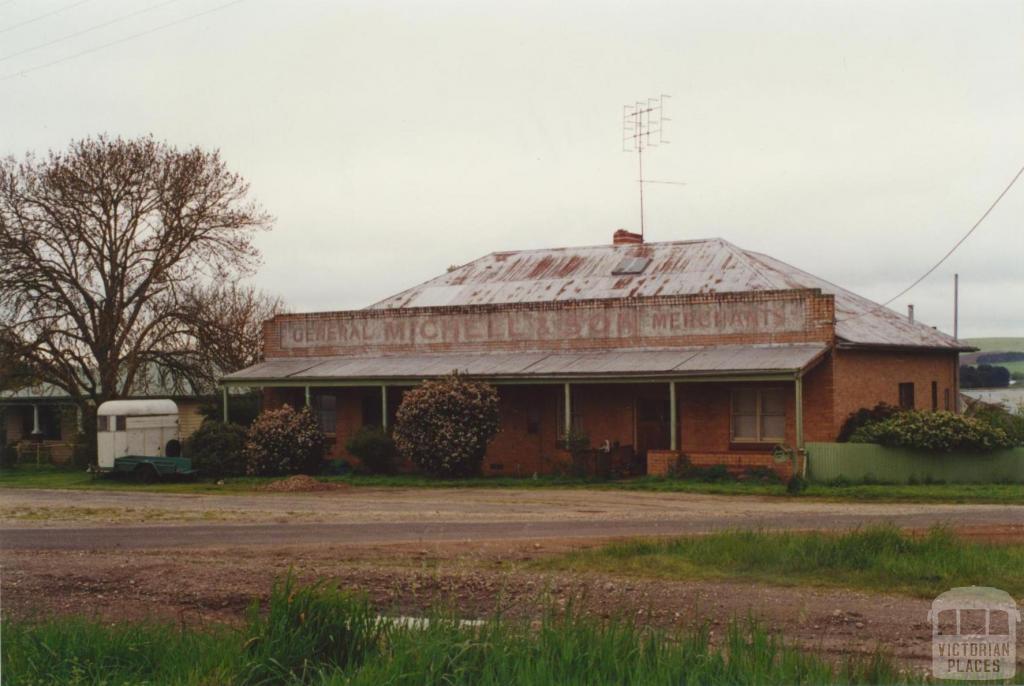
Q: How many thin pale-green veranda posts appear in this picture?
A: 6